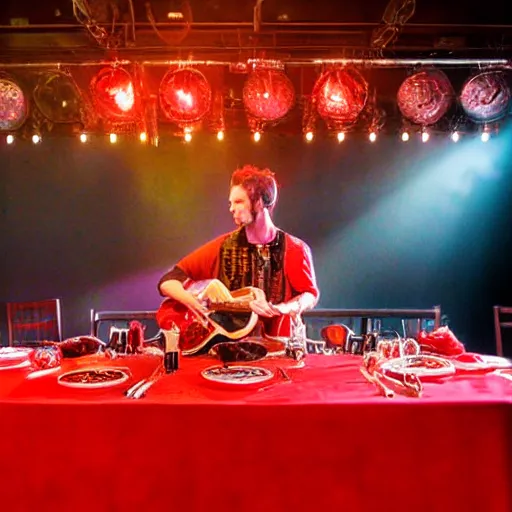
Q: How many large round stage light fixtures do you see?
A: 8